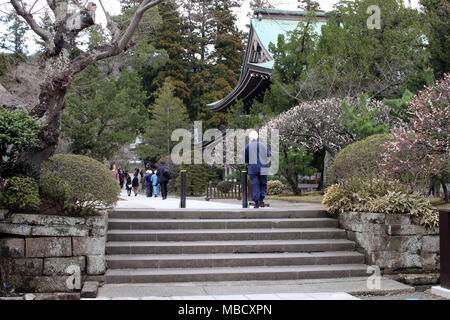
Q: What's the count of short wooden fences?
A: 1